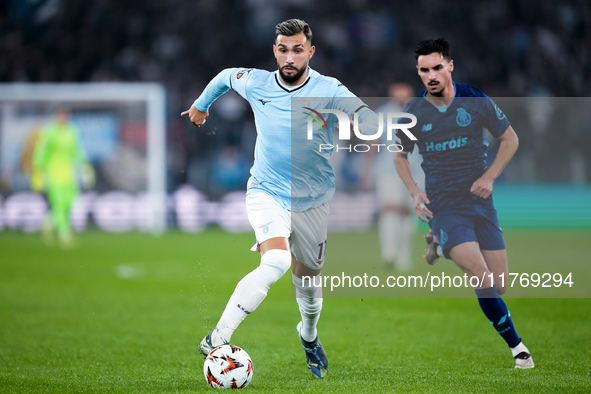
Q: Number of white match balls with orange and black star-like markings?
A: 1